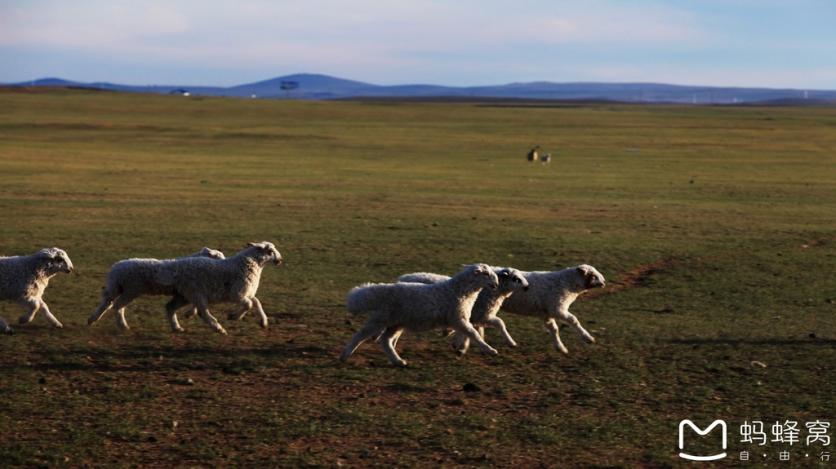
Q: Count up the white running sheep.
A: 6